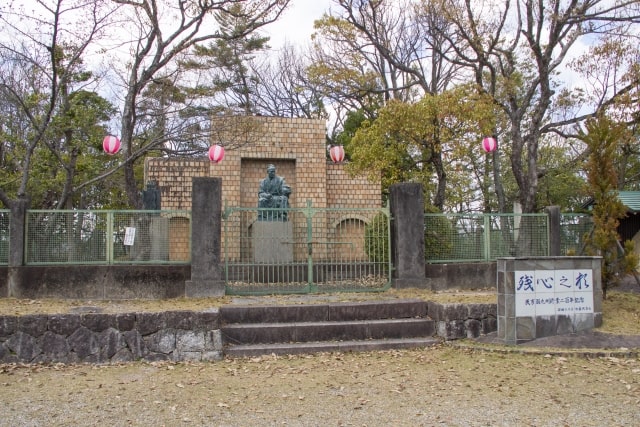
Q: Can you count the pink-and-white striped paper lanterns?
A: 4